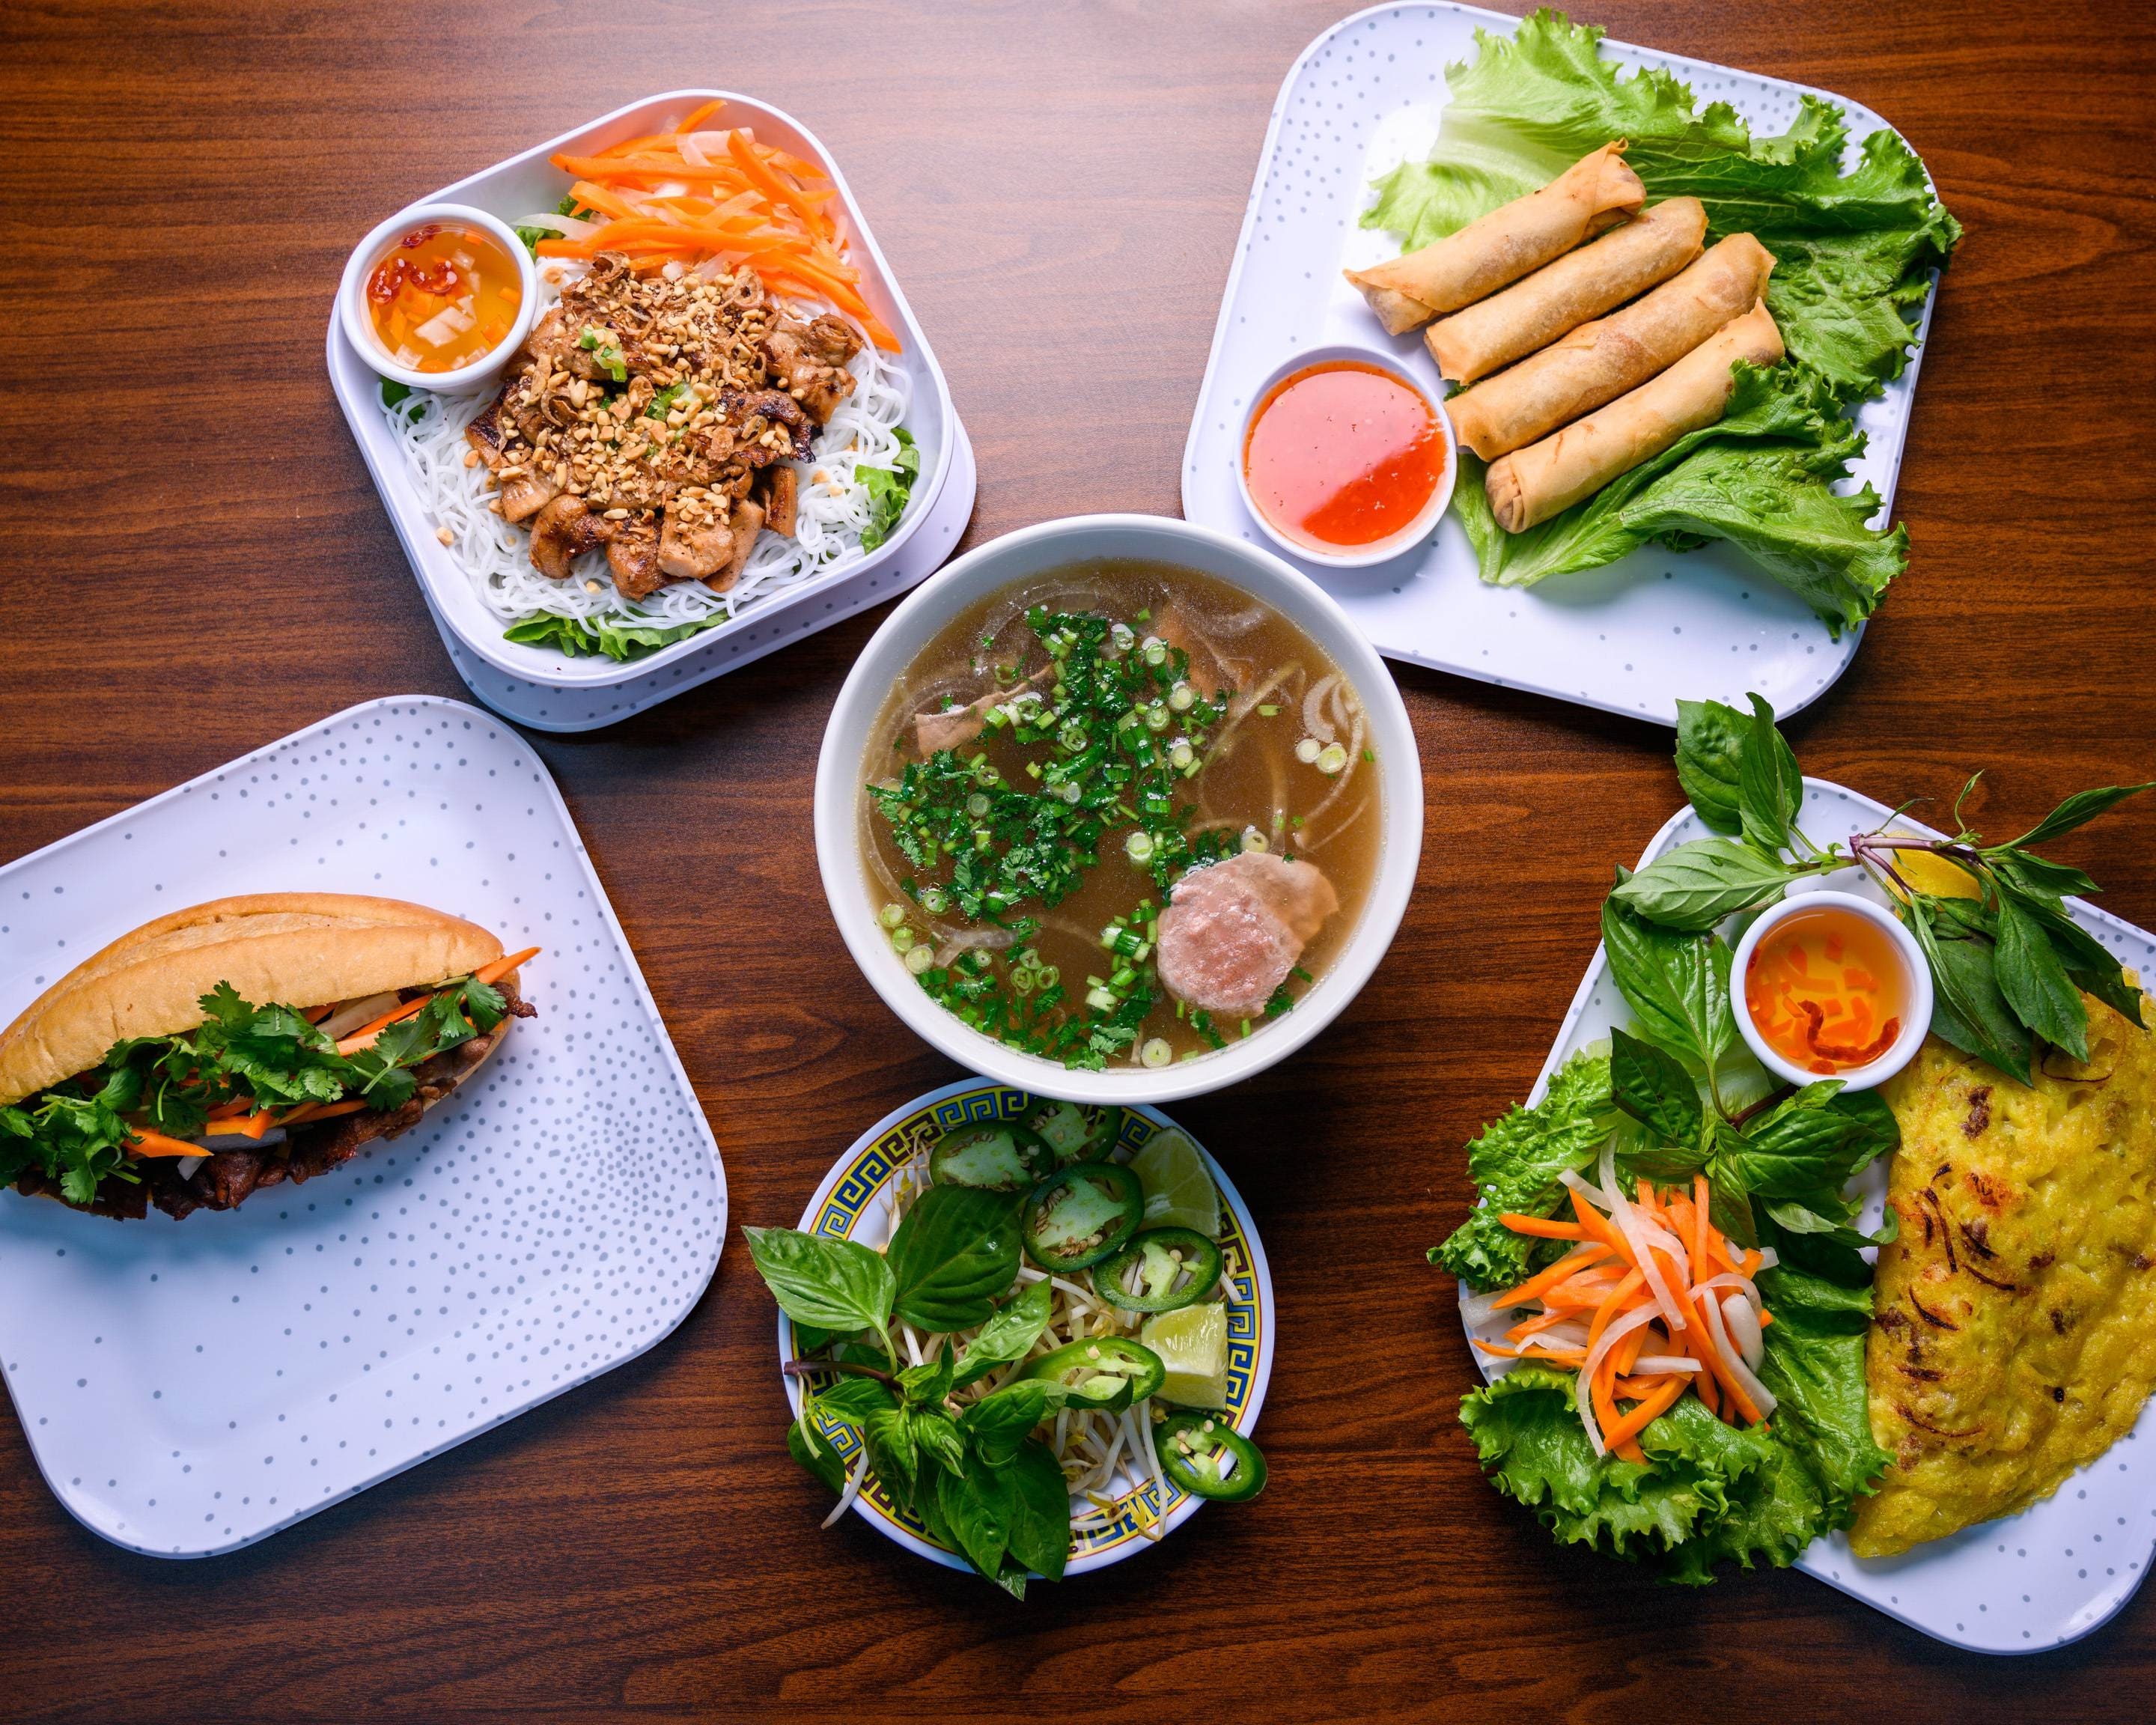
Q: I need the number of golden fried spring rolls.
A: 4